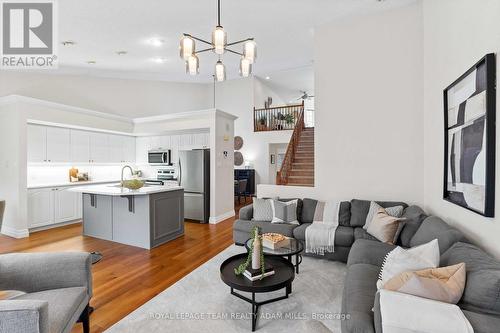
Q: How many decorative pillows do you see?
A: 6